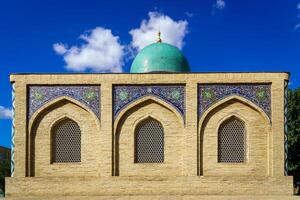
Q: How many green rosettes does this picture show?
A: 6